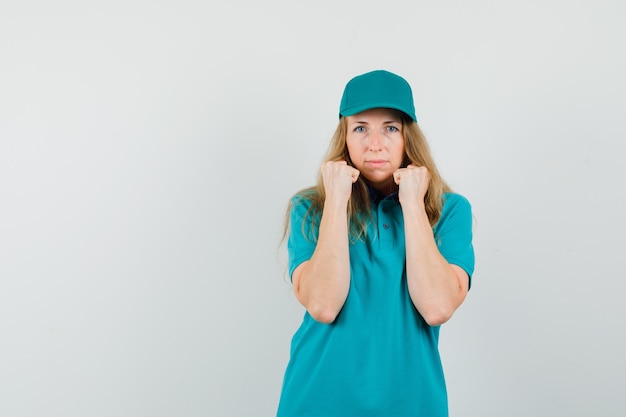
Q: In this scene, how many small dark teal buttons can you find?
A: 2